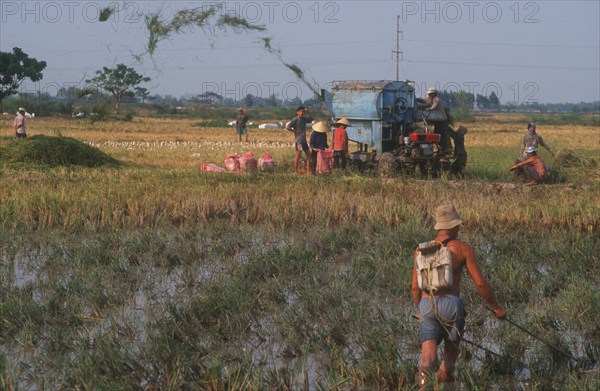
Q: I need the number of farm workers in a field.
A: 10